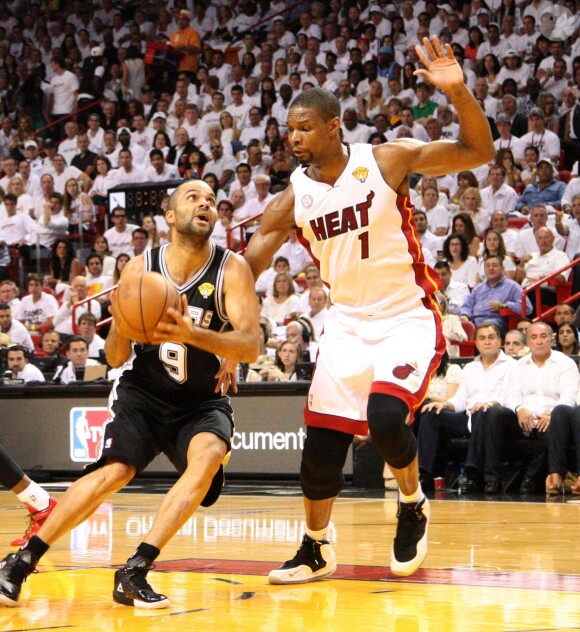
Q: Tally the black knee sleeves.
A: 2